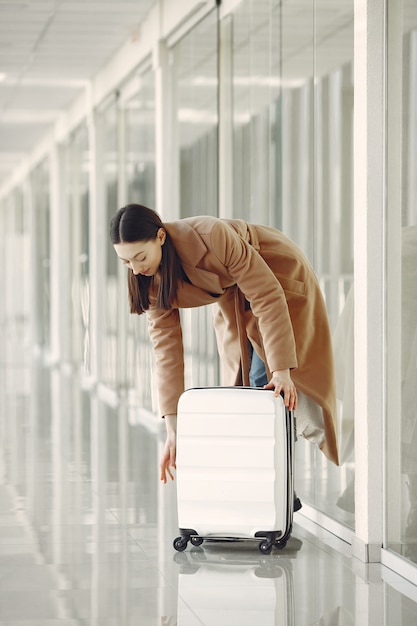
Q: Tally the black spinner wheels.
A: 4